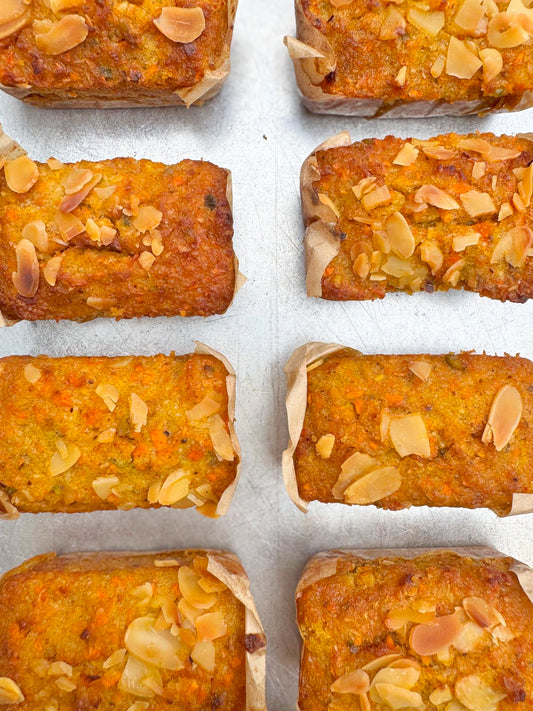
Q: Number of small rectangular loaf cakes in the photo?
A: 8